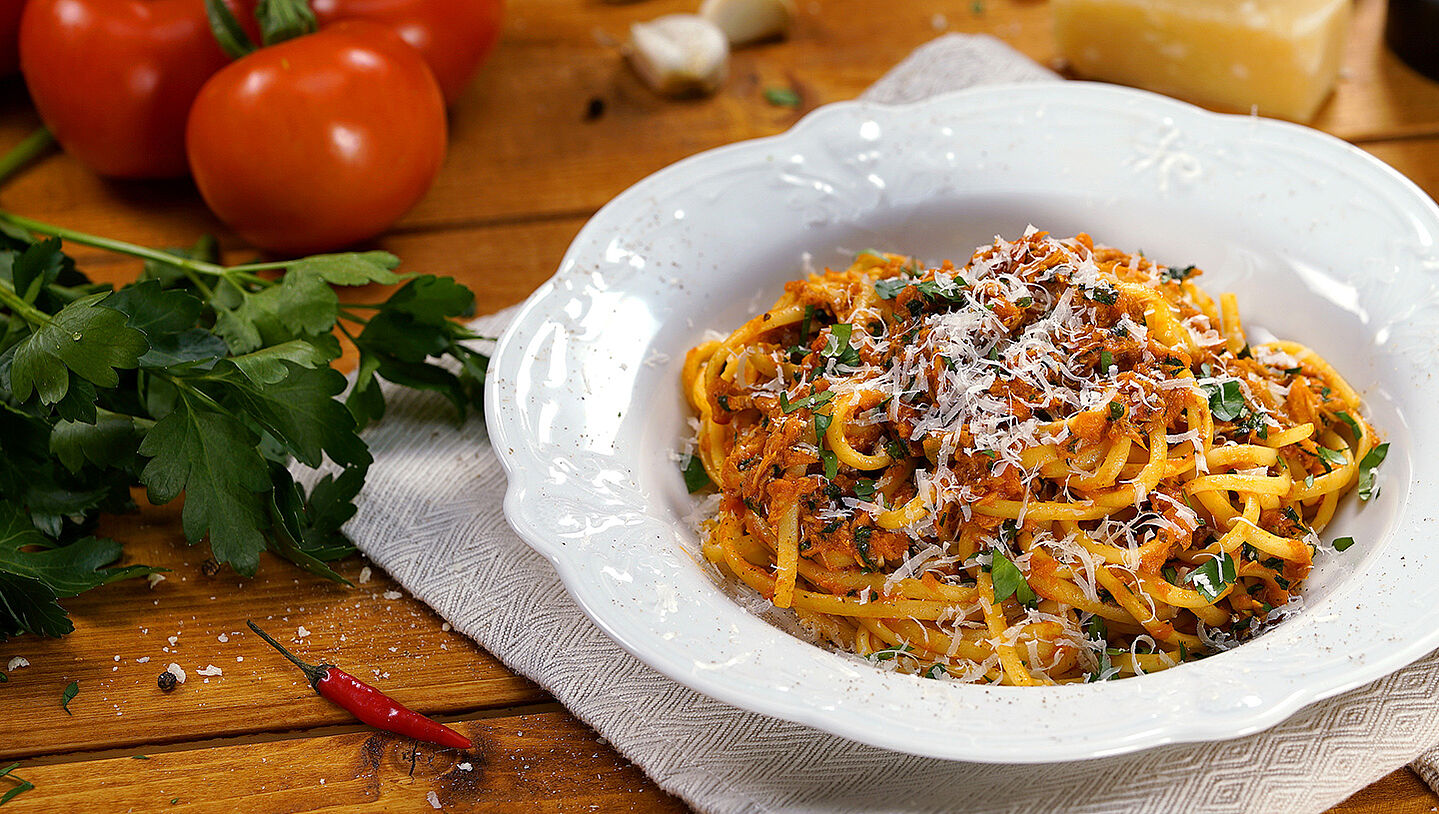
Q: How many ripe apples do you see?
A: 0